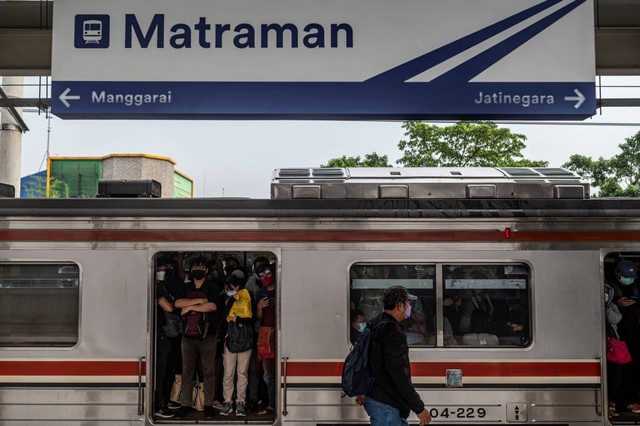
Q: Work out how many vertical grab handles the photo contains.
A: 3